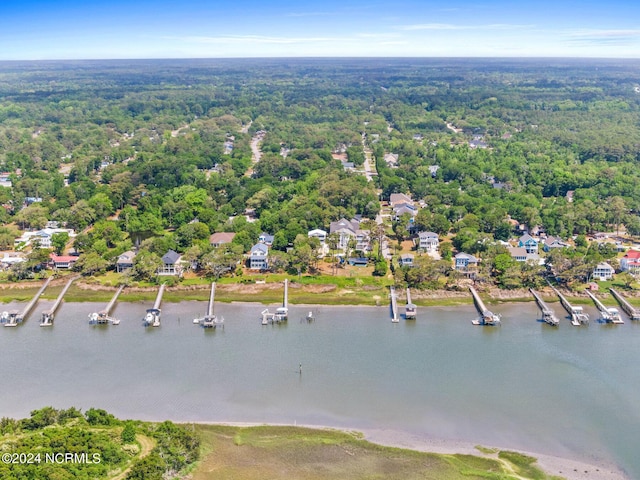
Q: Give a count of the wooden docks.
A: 13